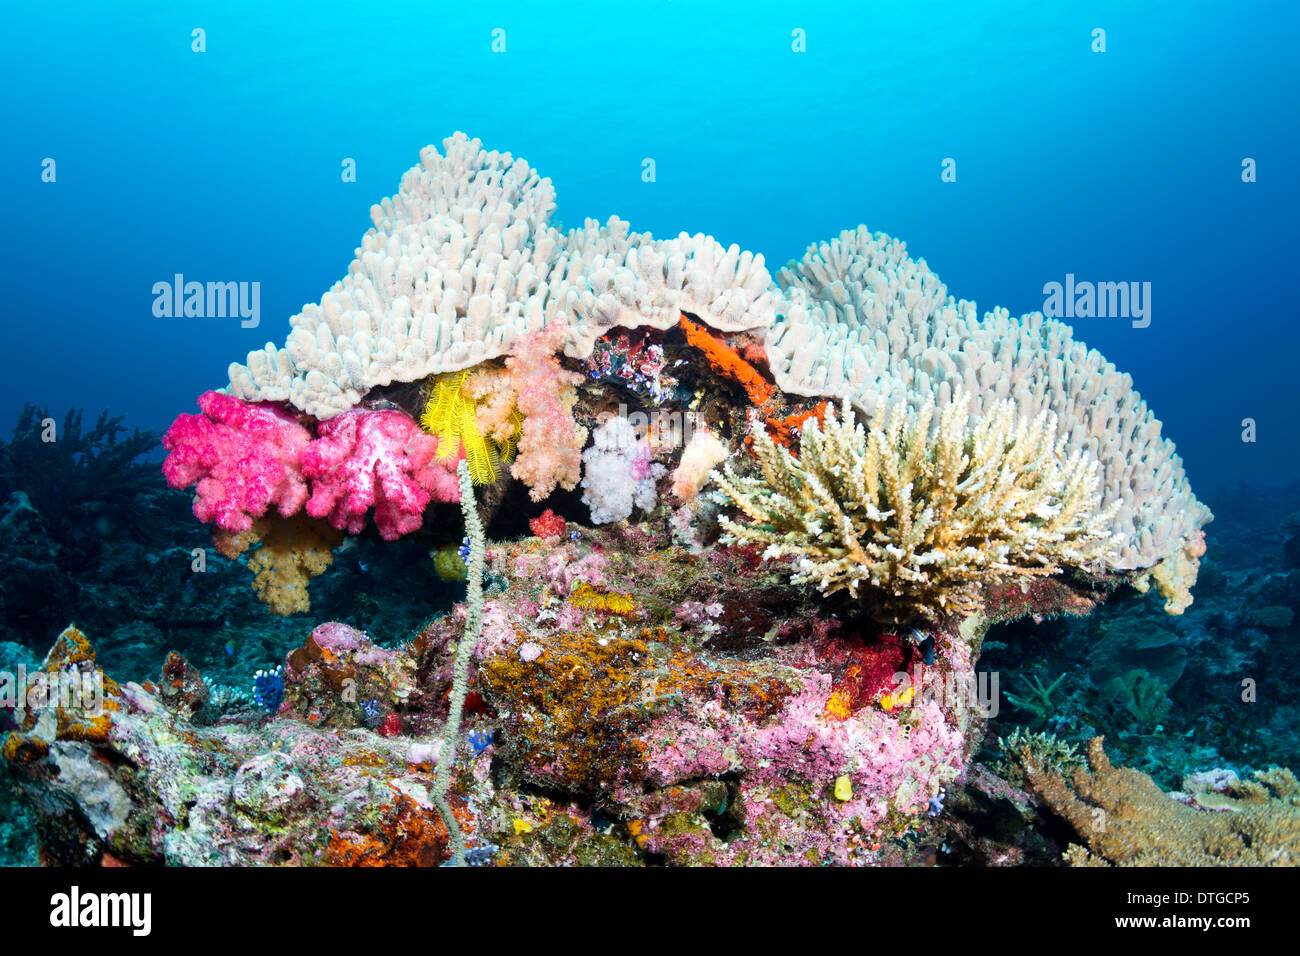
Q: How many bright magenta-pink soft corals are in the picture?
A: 2